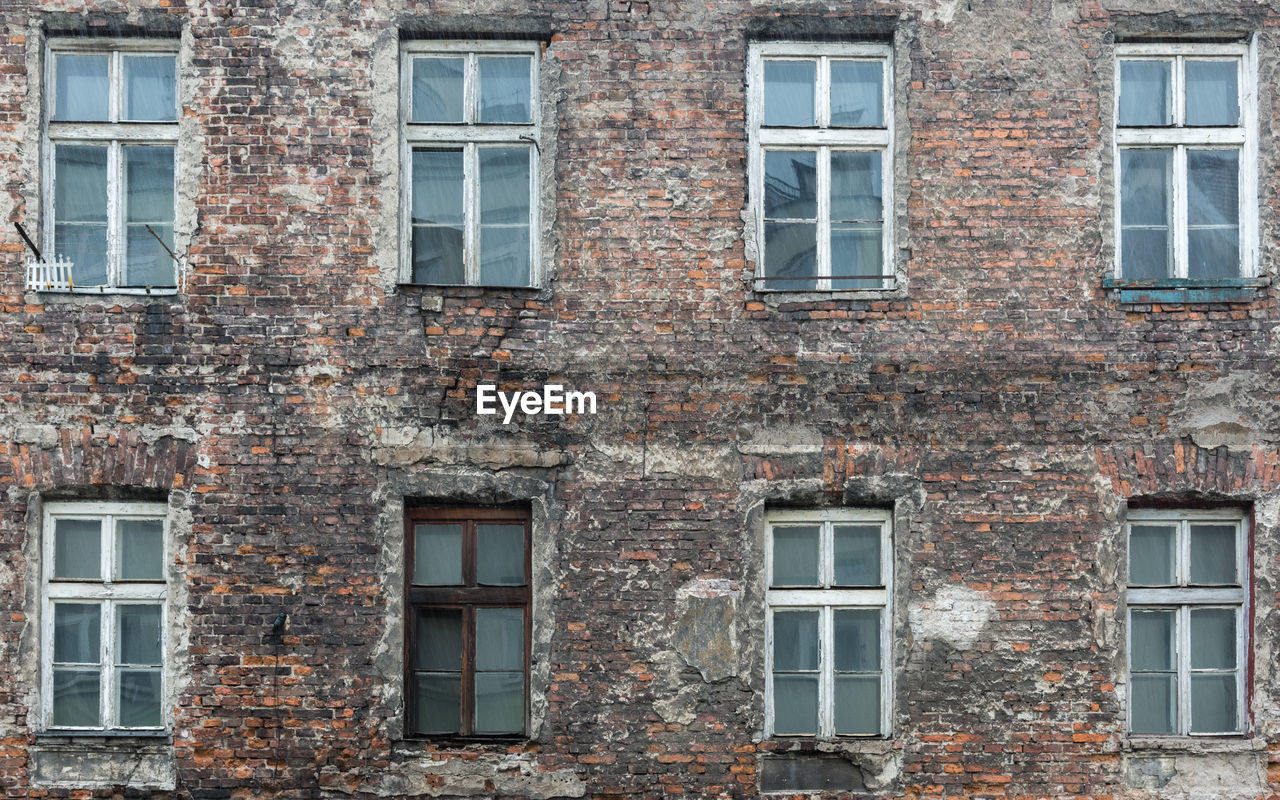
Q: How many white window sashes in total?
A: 7